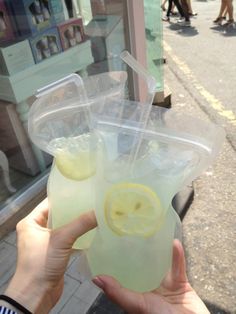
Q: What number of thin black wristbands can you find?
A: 1